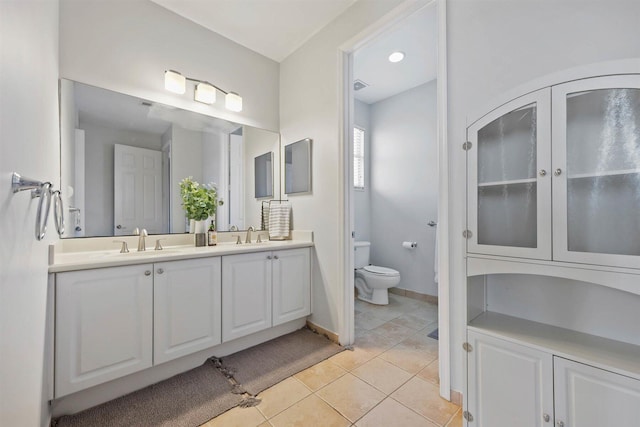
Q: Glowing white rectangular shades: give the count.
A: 3